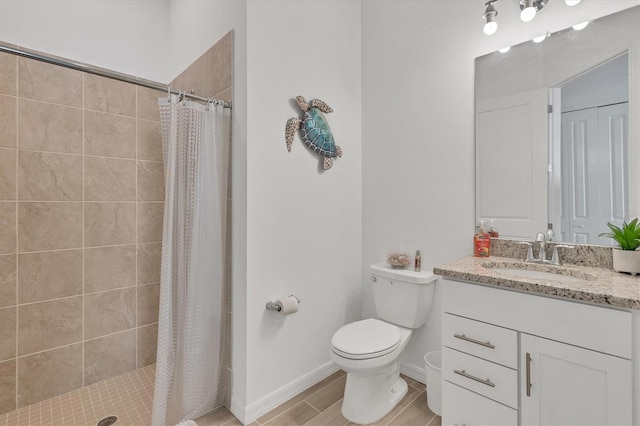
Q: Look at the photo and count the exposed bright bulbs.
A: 3